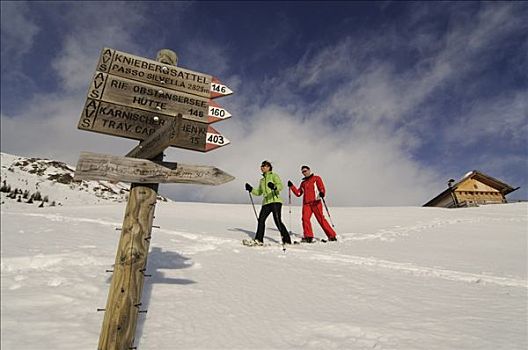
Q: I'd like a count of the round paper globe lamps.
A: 0